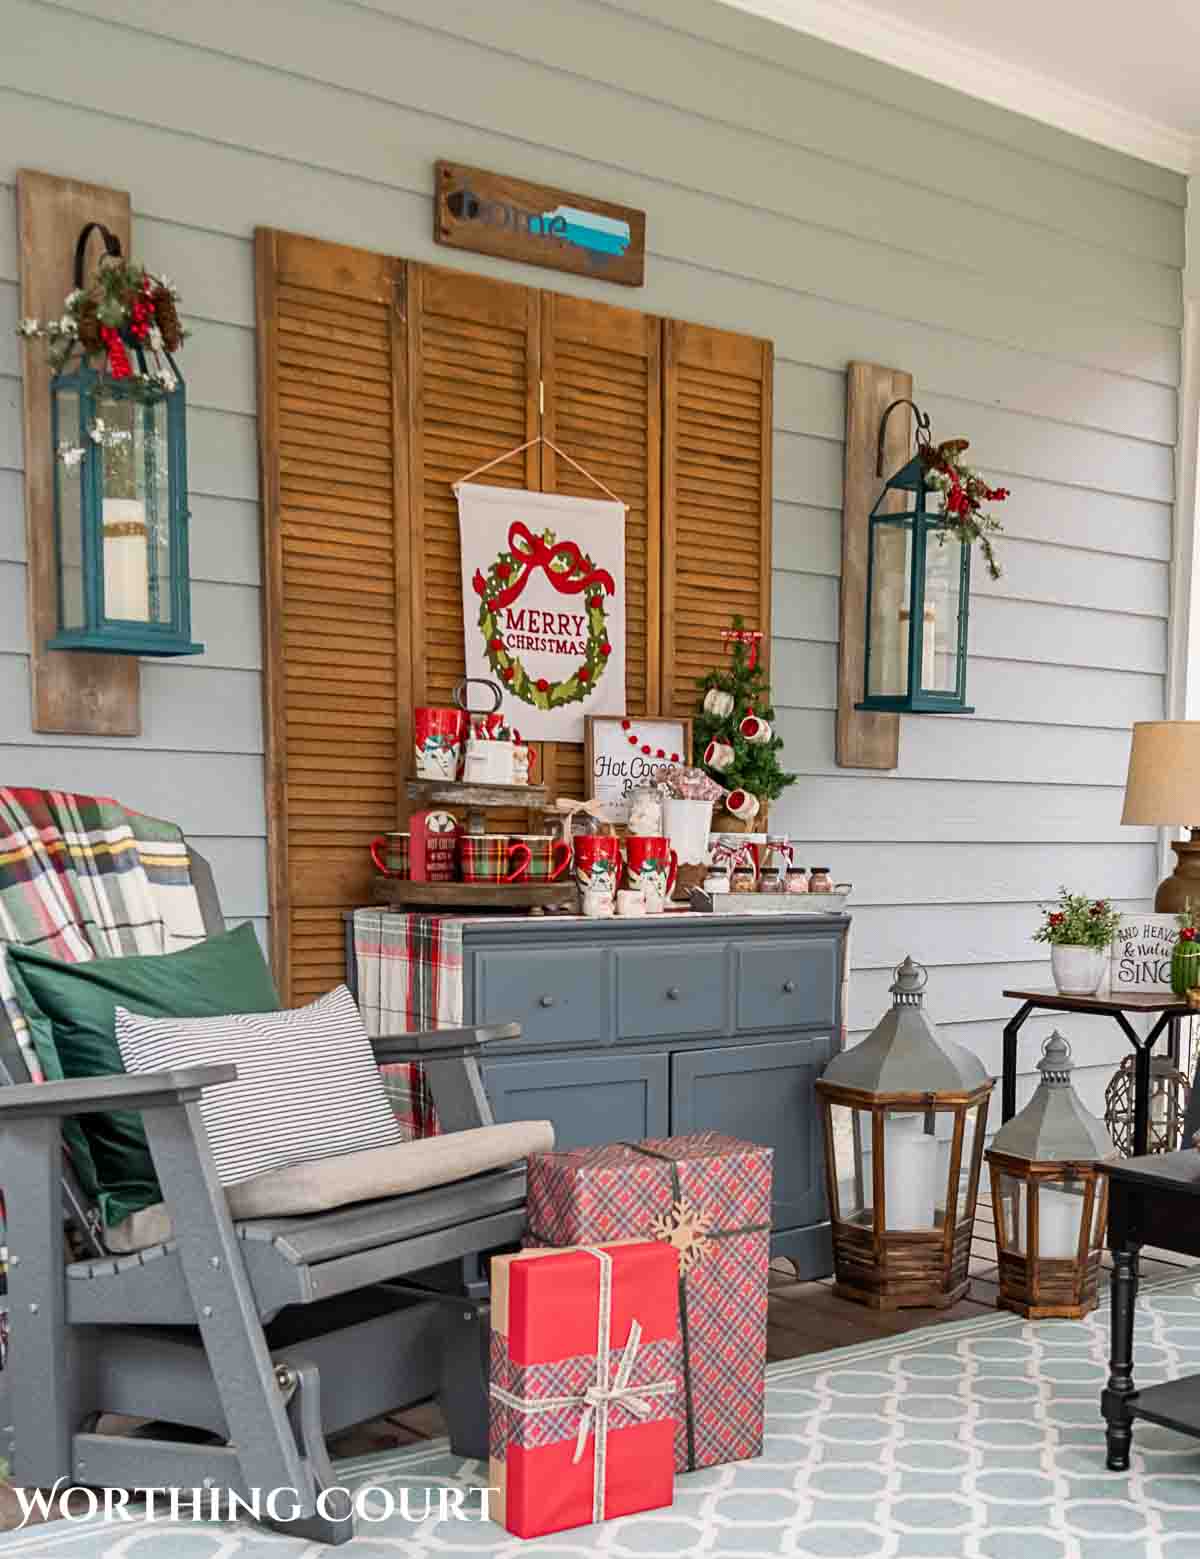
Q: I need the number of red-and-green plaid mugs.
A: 3